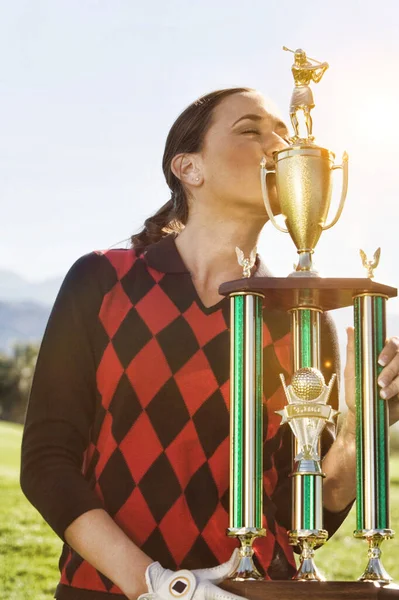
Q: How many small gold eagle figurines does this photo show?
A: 2